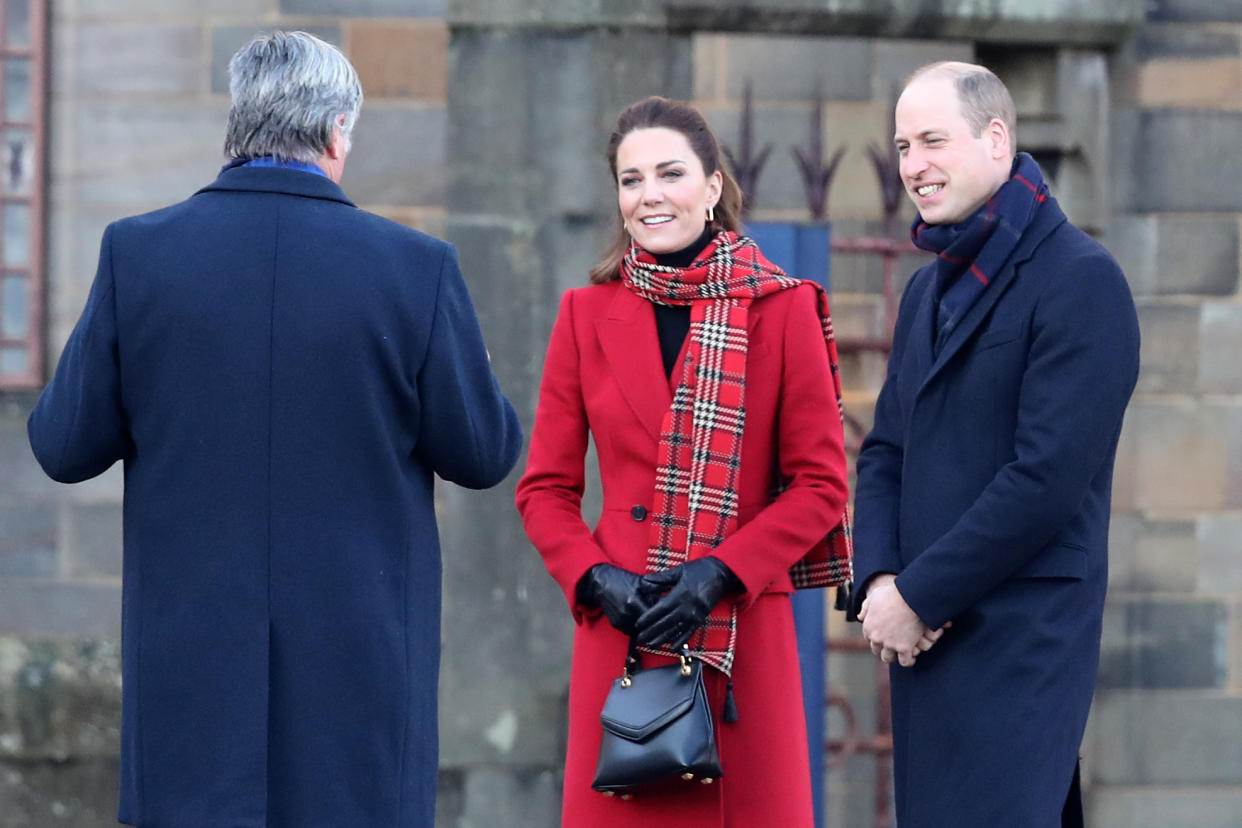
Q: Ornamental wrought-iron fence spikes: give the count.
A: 3